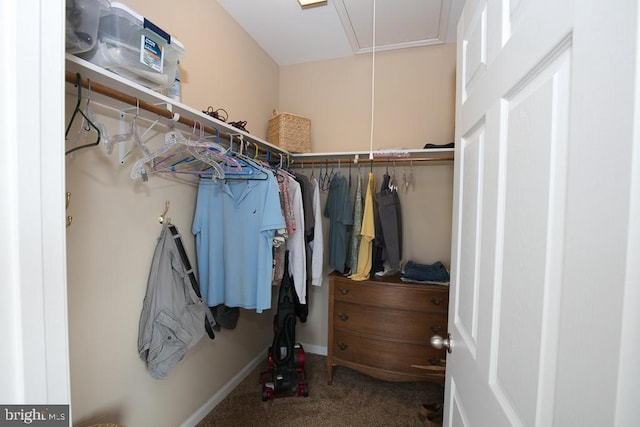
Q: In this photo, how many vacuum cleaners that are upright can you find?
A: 1